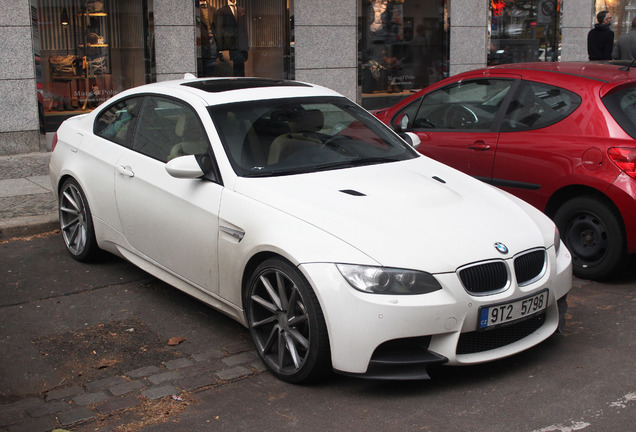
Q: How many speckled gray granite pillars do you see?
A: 5